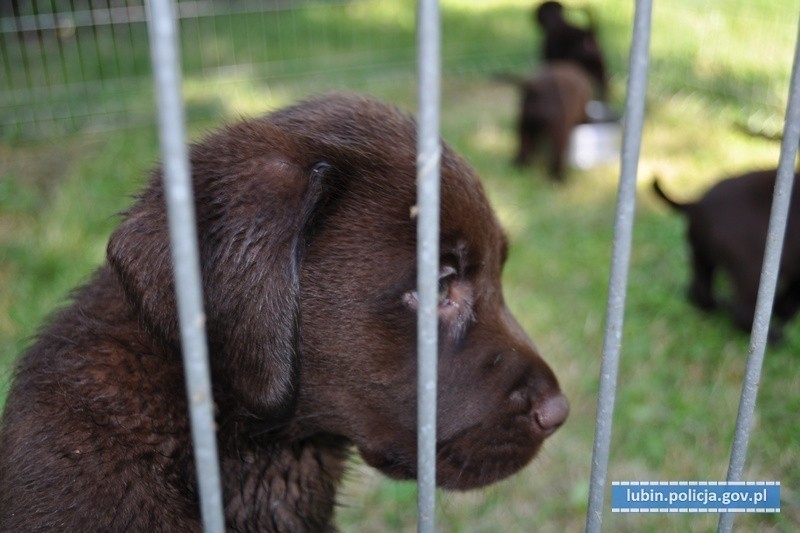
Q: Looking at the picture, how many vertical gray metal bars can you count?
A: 4